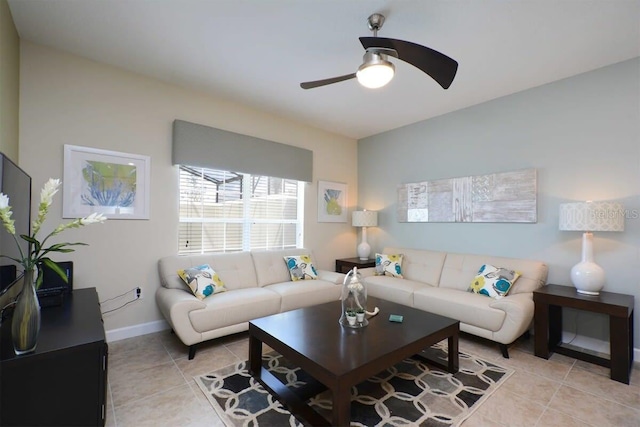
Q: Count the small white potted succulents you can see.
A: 3